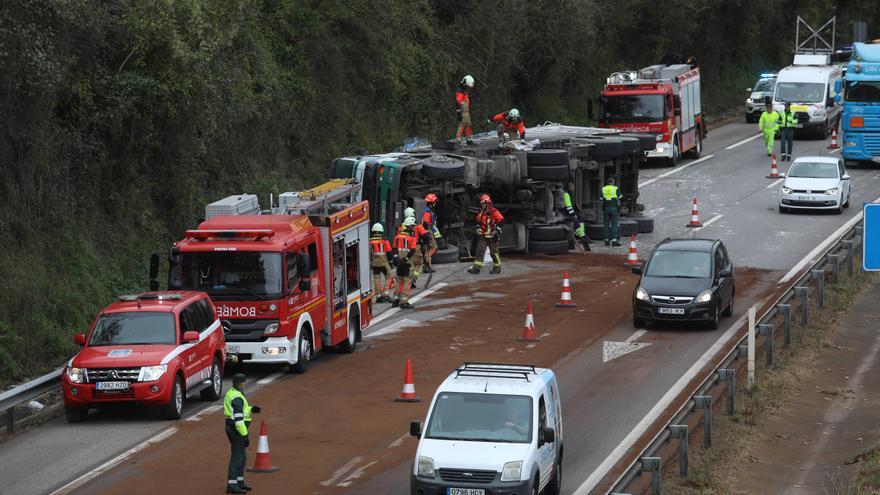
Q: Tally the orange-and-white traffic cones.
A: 8